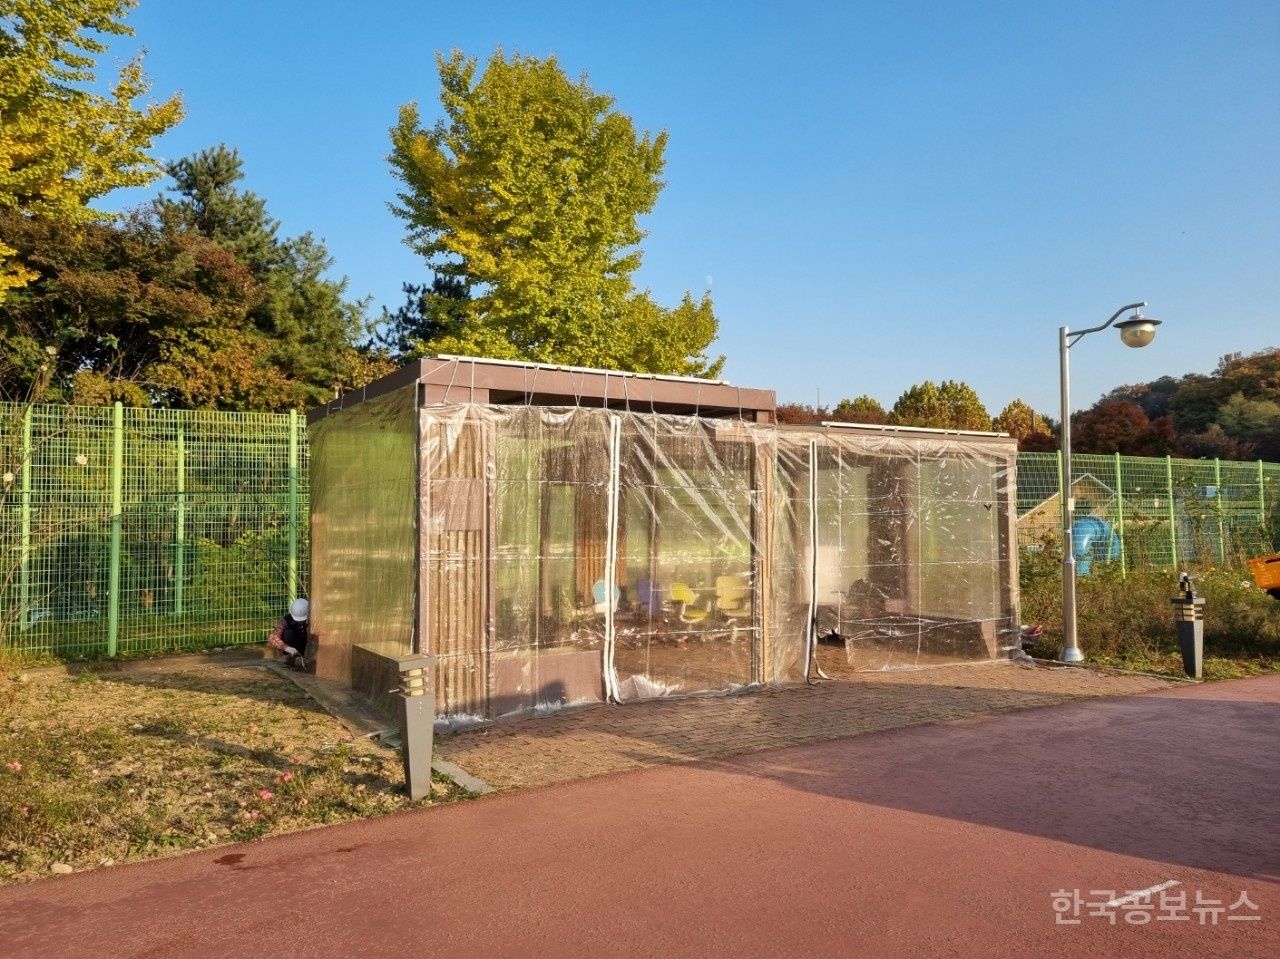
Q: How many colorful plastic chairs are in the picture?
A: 4